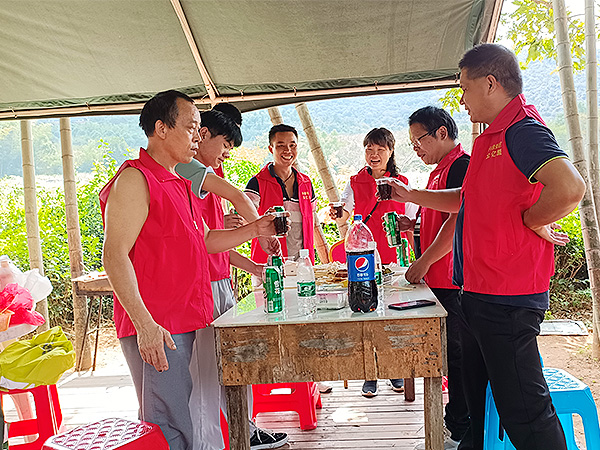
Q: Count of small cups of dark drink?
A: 3